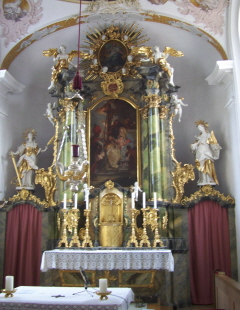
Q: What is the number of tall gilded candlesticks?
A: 6